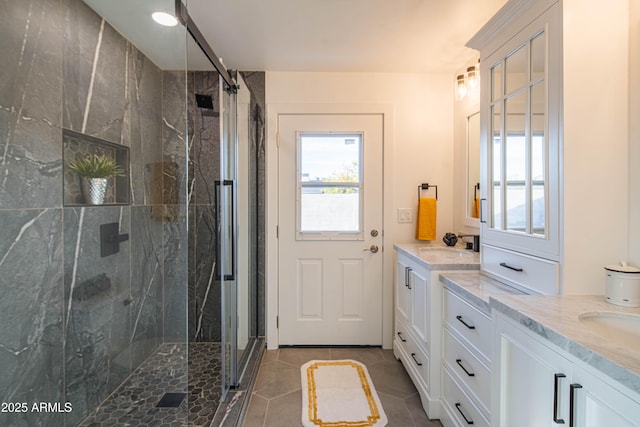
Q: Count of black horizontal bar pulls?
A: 6